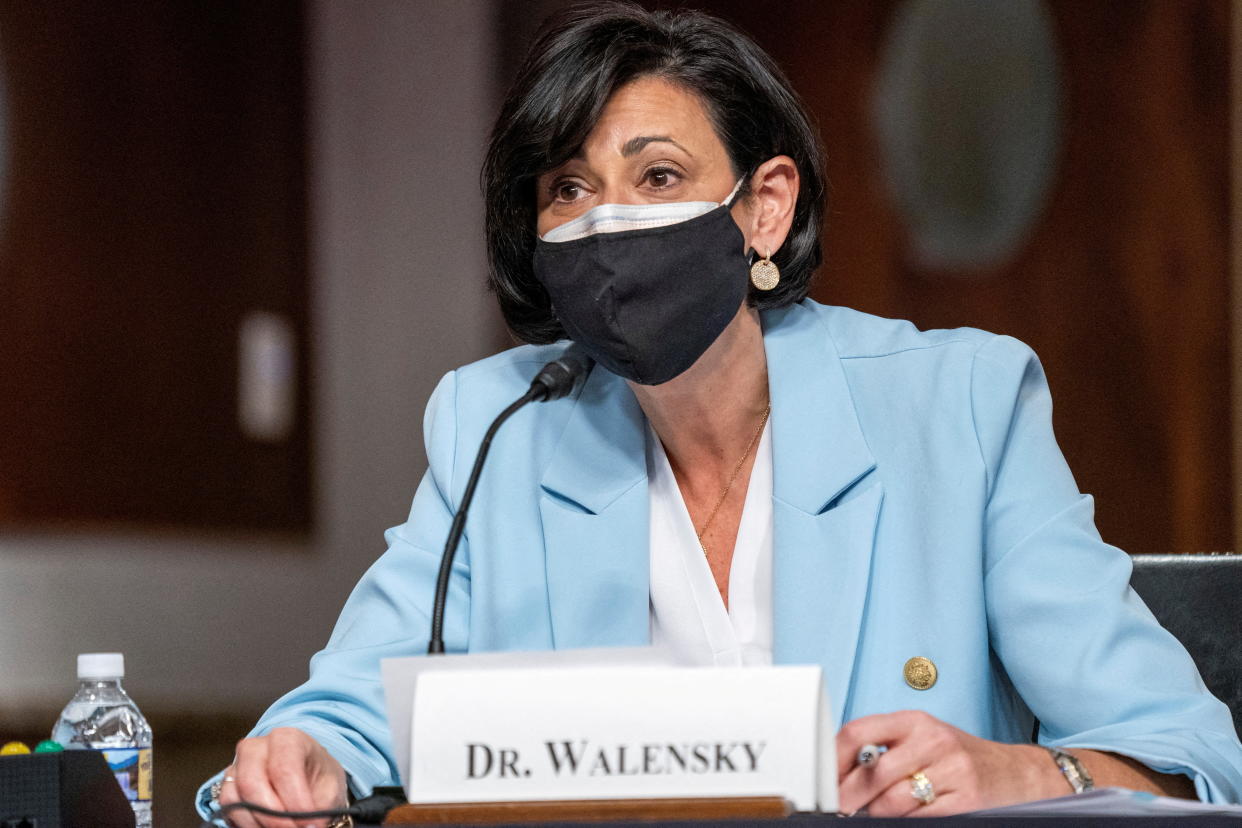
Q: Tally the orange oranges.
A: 0